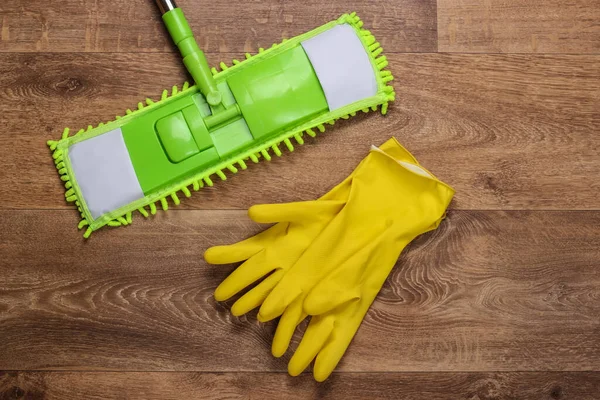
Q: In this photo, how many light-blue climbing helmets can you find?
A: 0